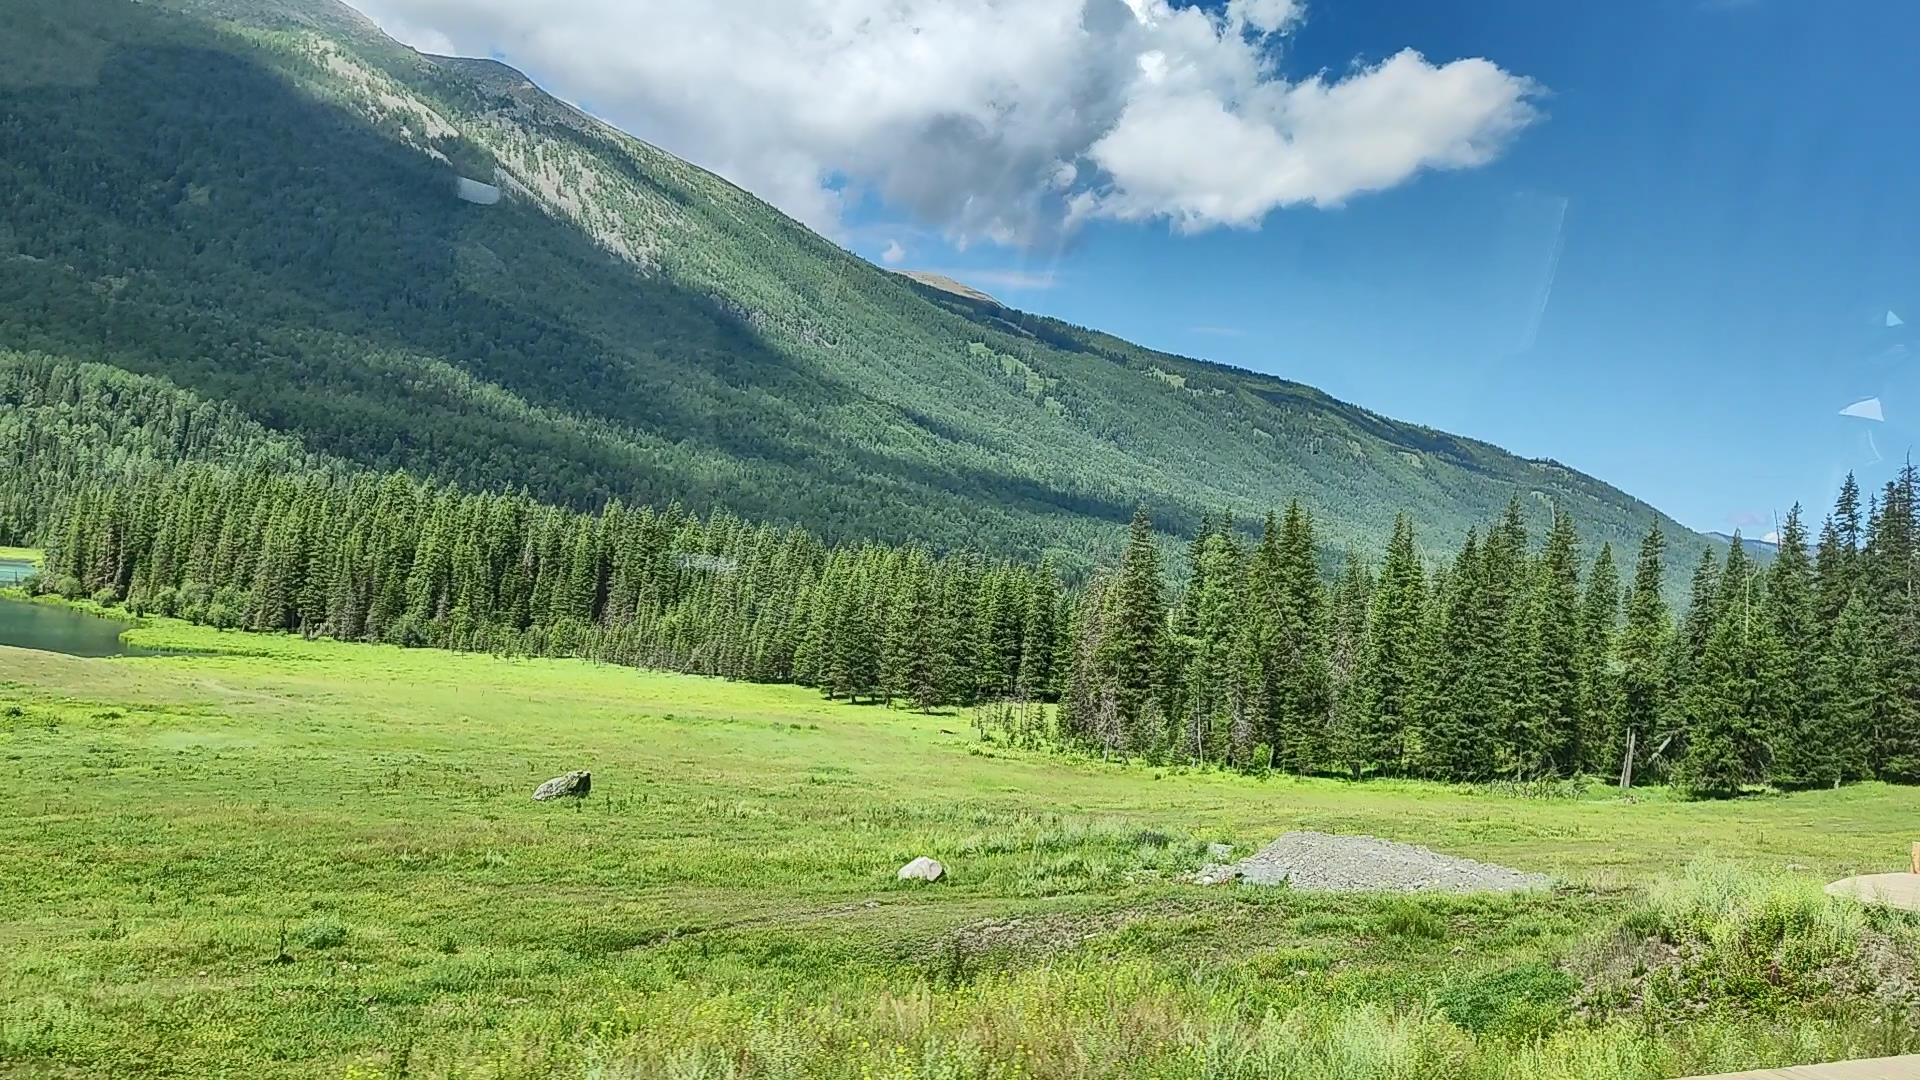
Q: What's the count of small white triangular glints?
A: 2